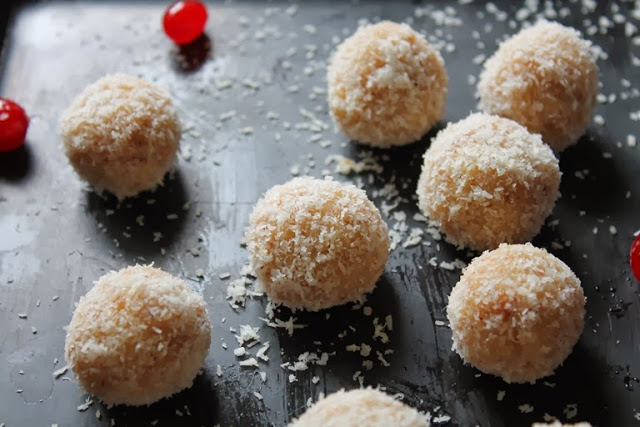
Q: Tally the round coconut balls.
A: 8